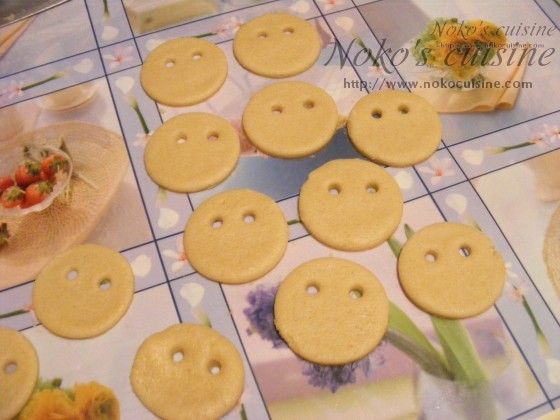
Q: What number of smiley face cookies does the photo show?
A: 12